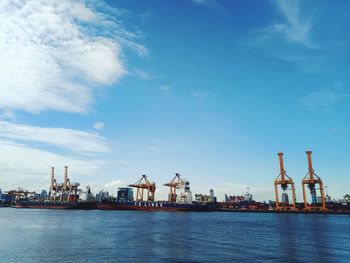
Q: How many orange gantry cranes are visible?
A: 6